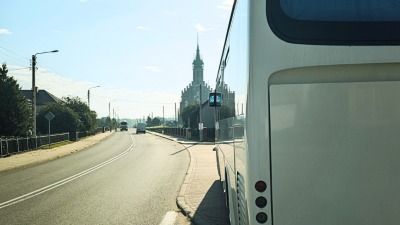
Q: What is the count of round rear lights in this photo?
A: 3